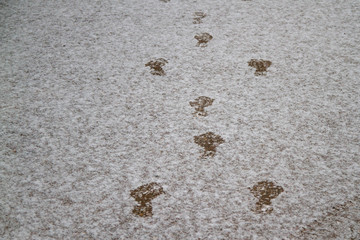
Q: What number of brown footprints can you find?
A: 8